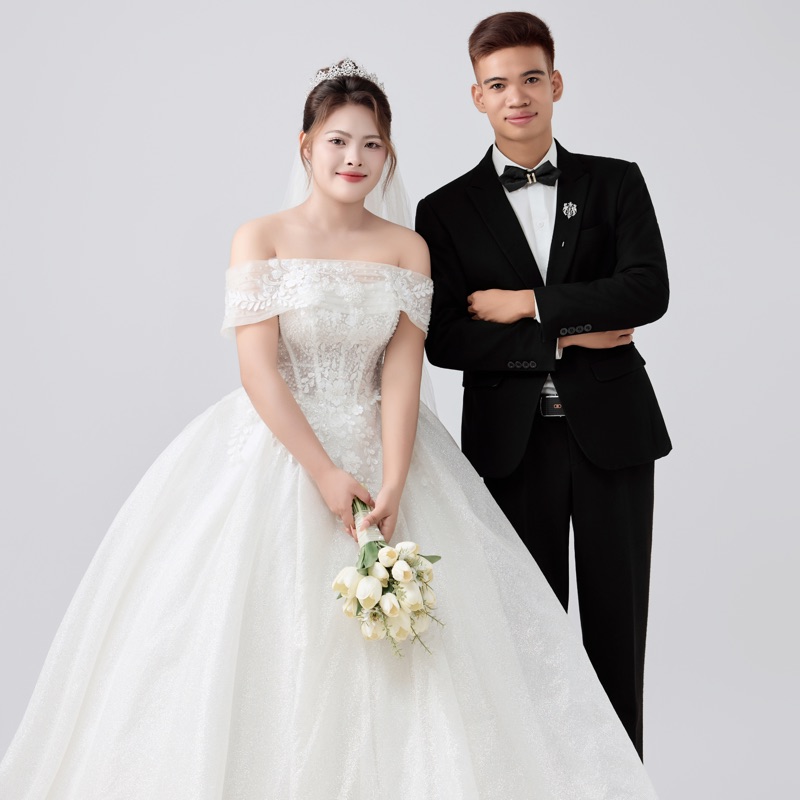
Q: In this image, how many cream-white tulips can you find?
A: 14